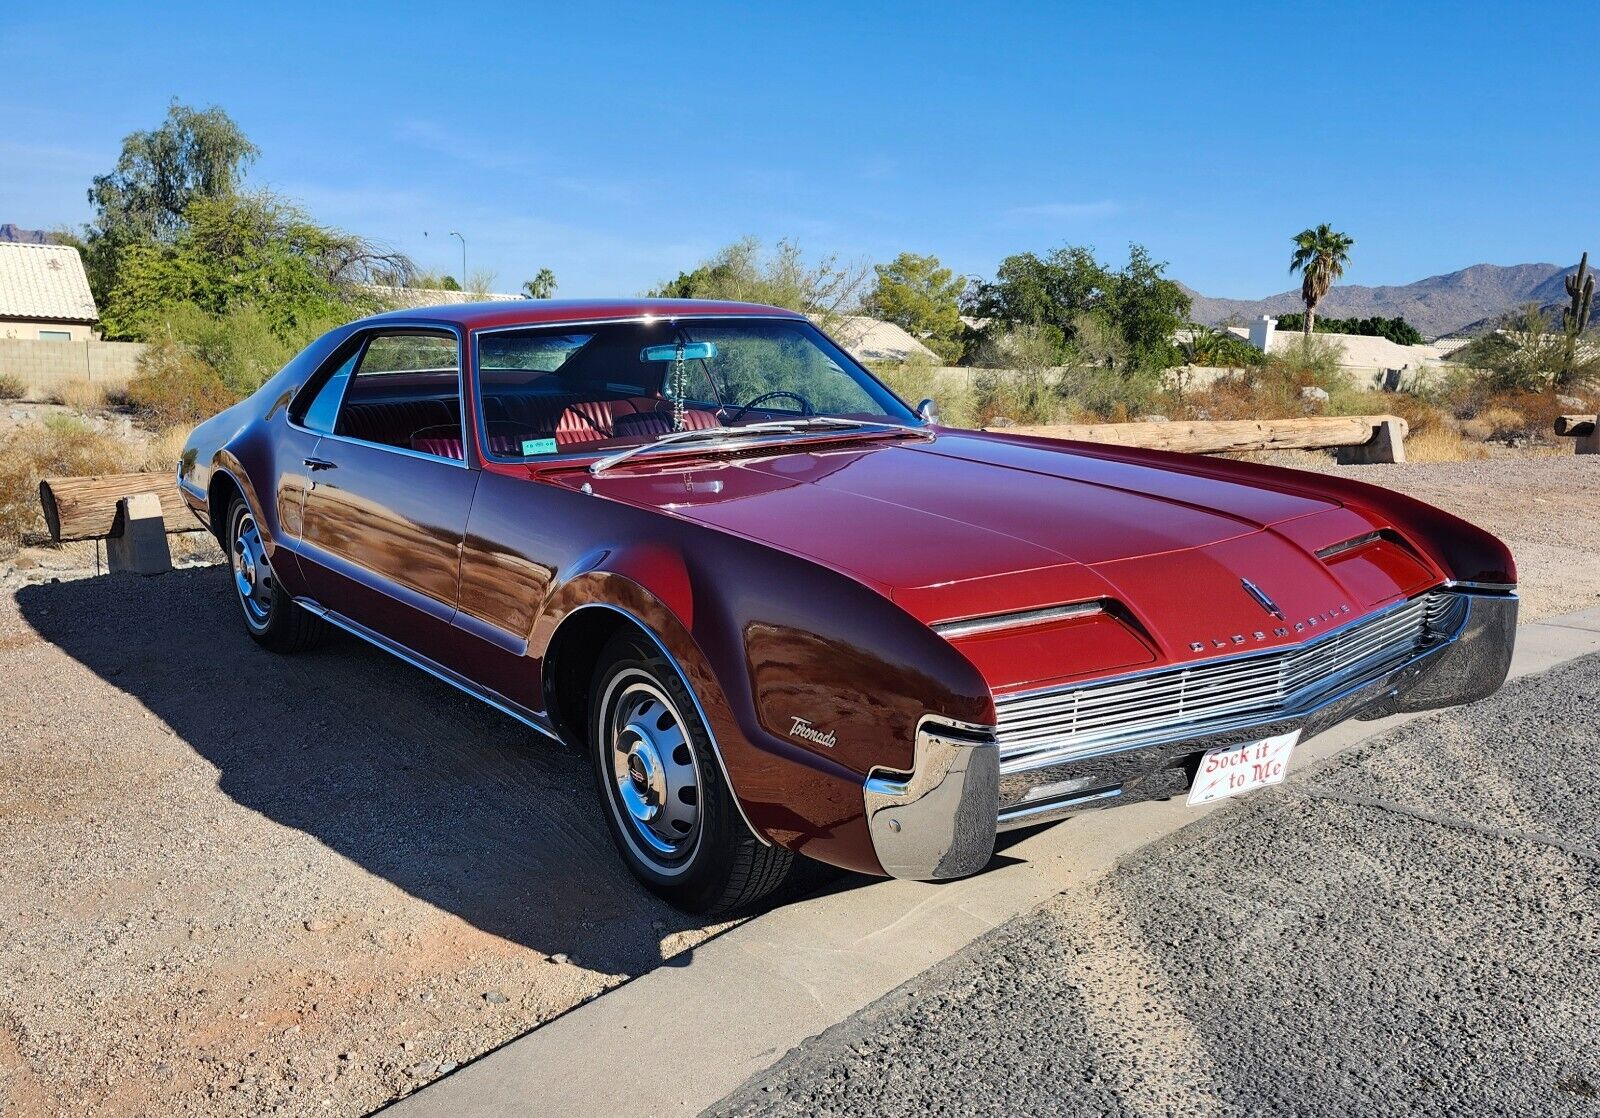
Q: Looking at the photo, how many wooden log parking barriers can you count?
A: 3